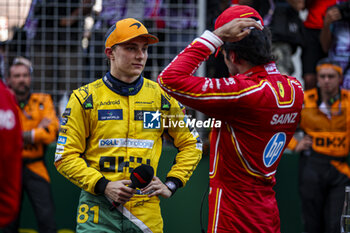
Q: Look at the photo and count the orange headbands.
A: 1